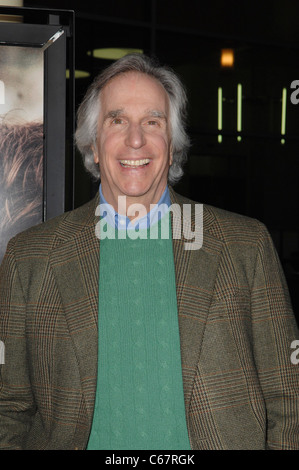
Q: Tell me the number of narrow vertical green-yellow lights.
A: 3